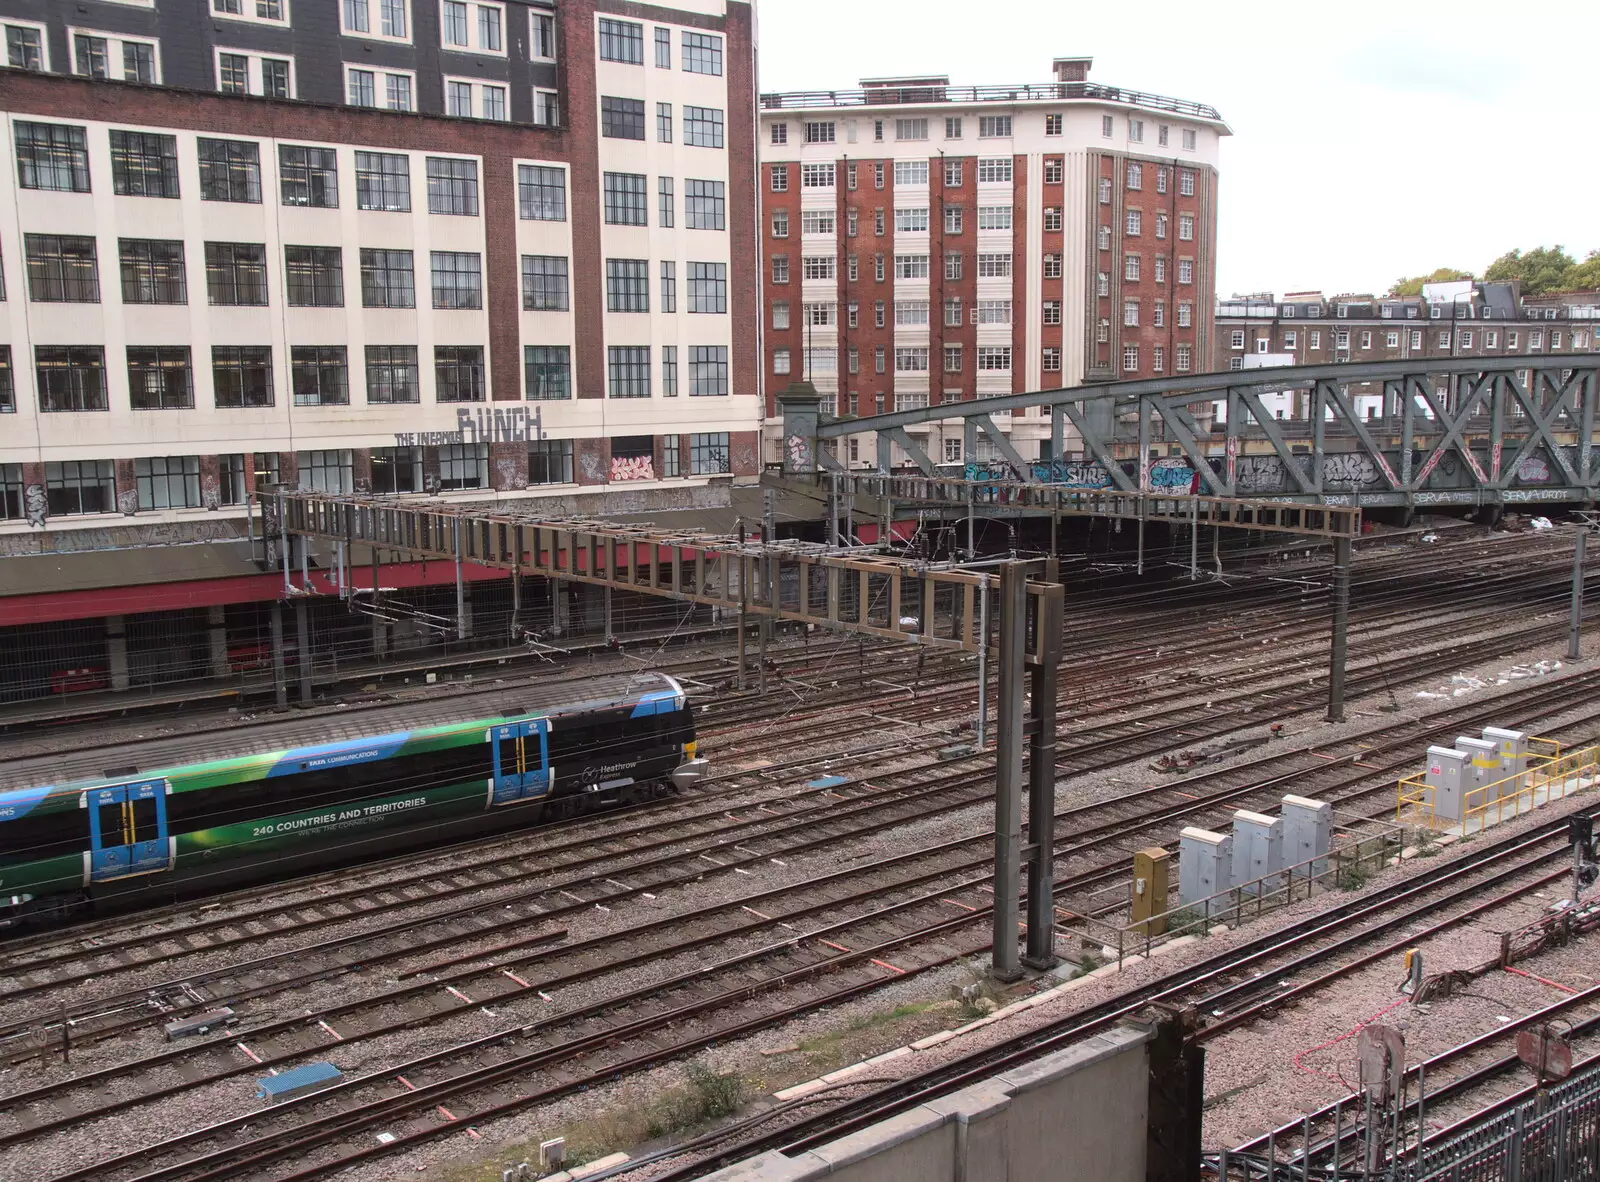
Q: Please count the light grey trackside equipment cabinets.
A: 6